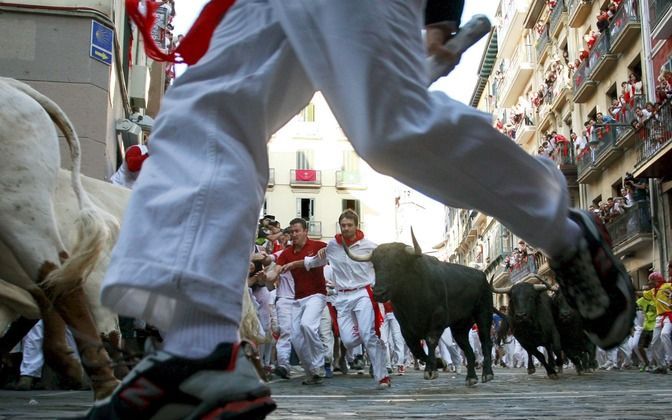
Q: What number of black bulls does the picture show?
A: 3